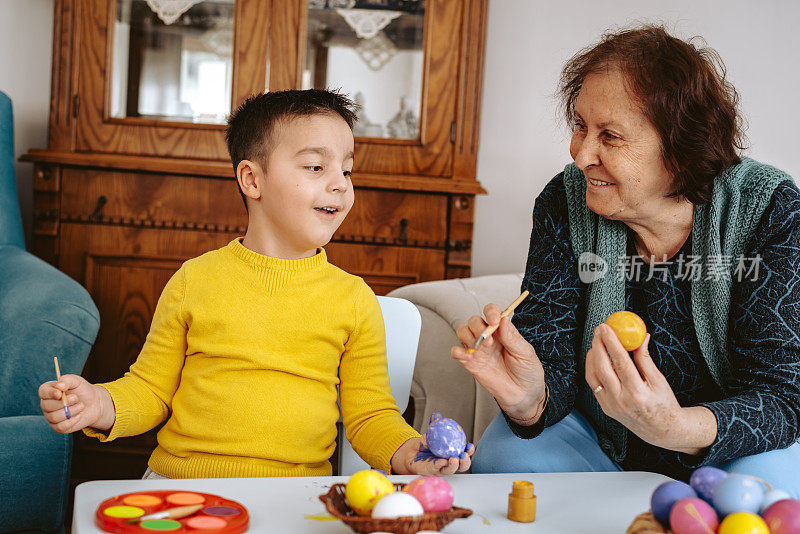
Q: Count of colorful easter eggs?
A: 11